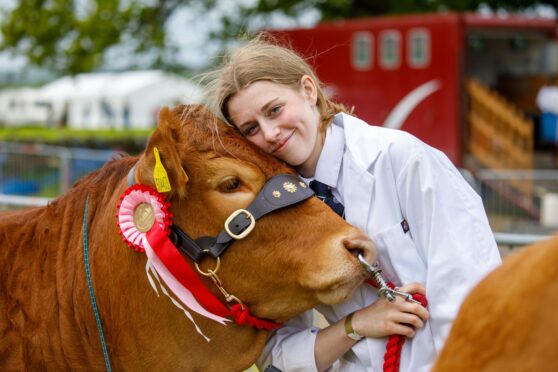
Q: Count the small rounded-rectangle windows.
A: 3